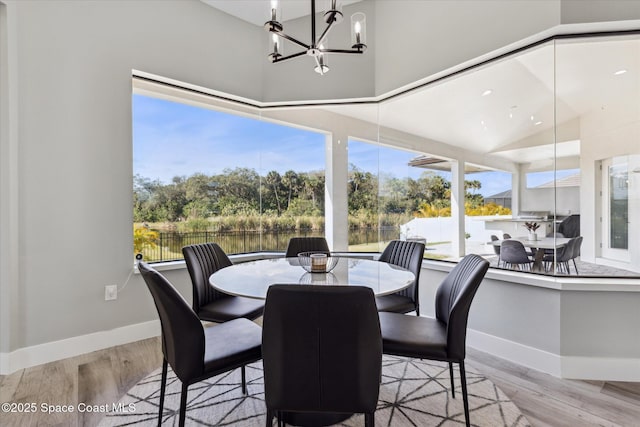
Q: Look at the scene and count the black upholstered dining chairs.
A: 6